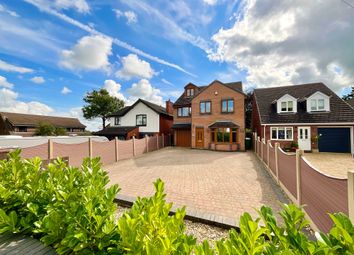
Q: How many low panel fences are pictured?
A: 2